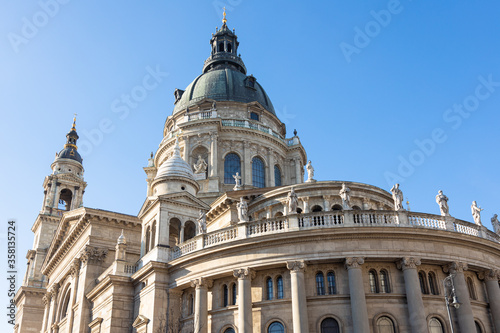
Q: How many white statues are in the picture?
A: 11